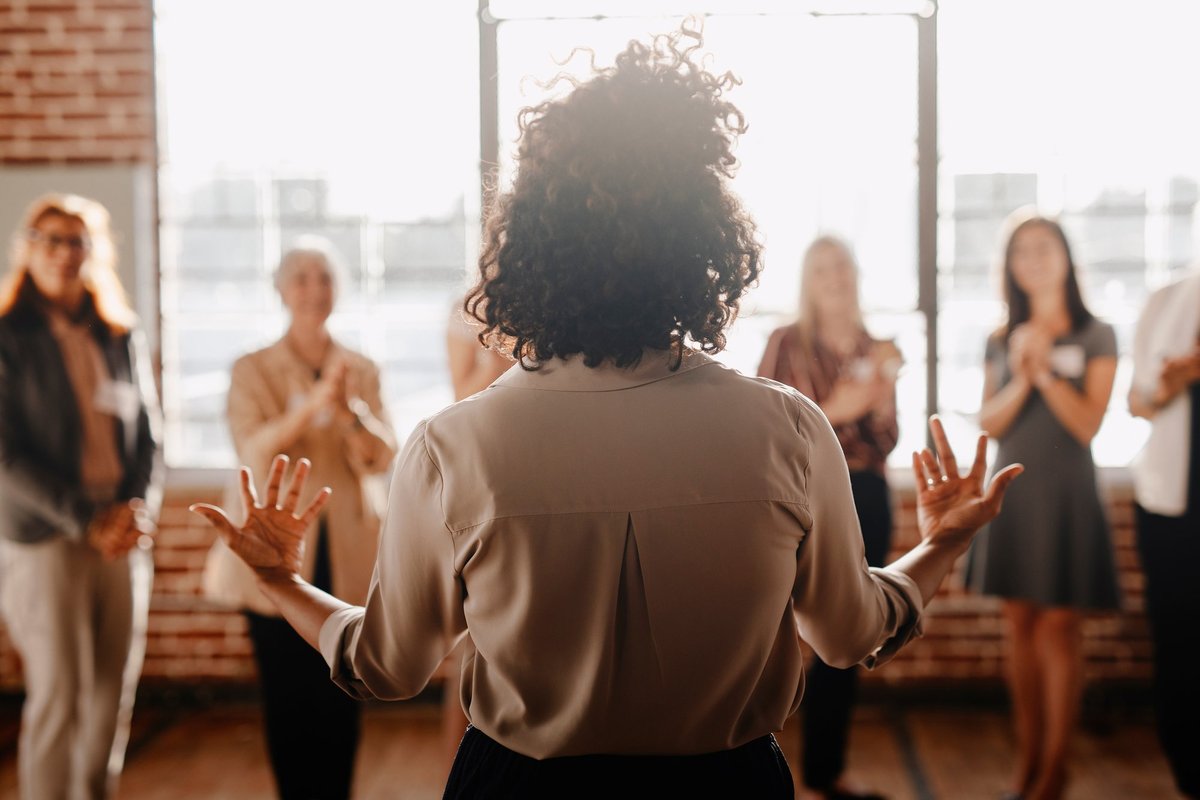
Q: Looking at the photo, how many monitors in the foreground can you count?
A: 0